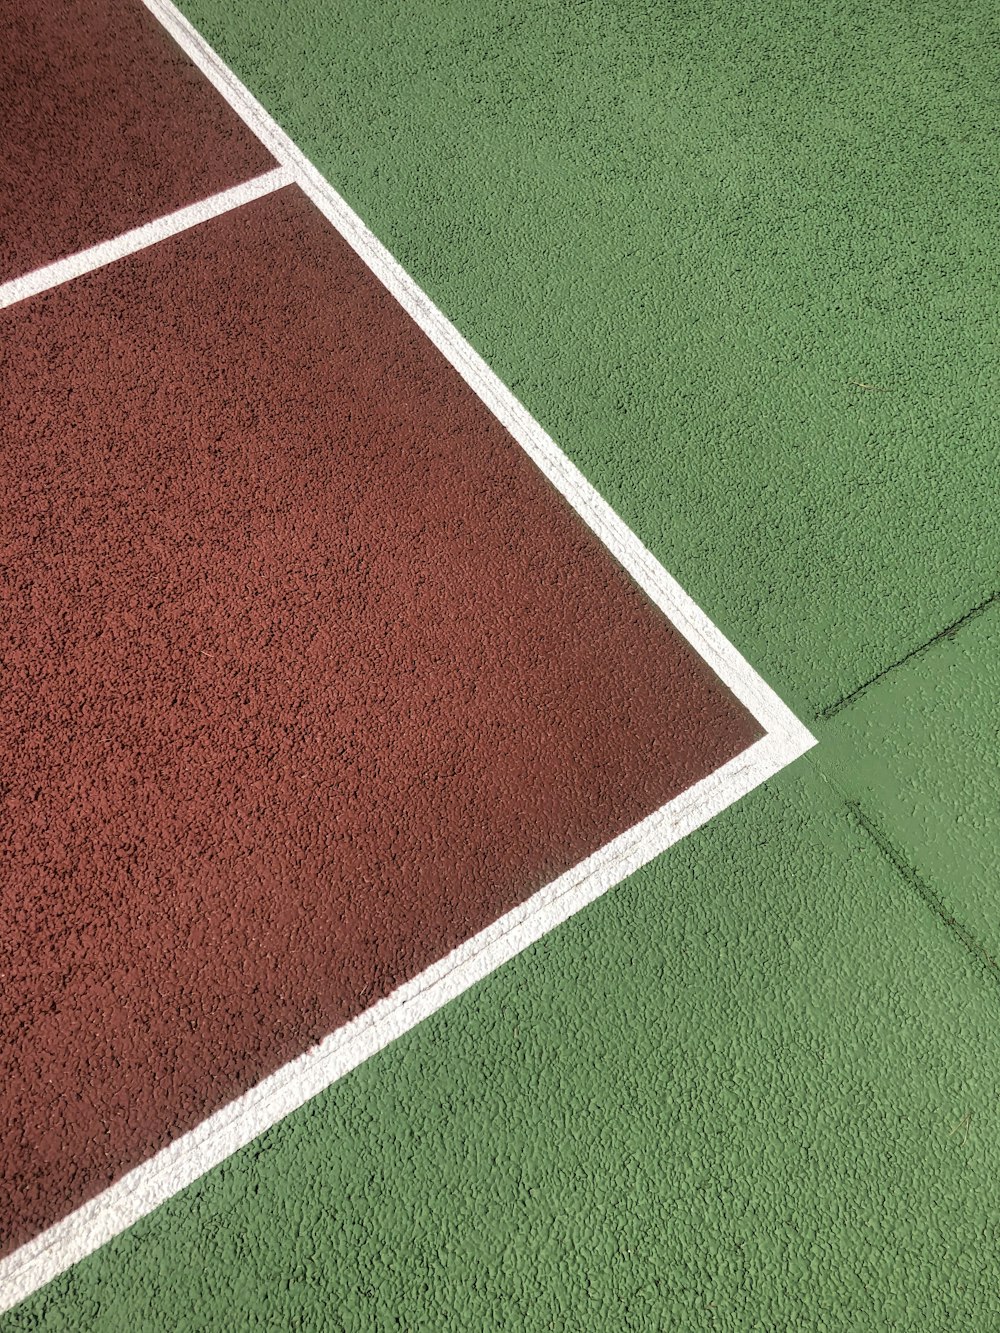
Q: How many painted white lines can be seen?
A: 3